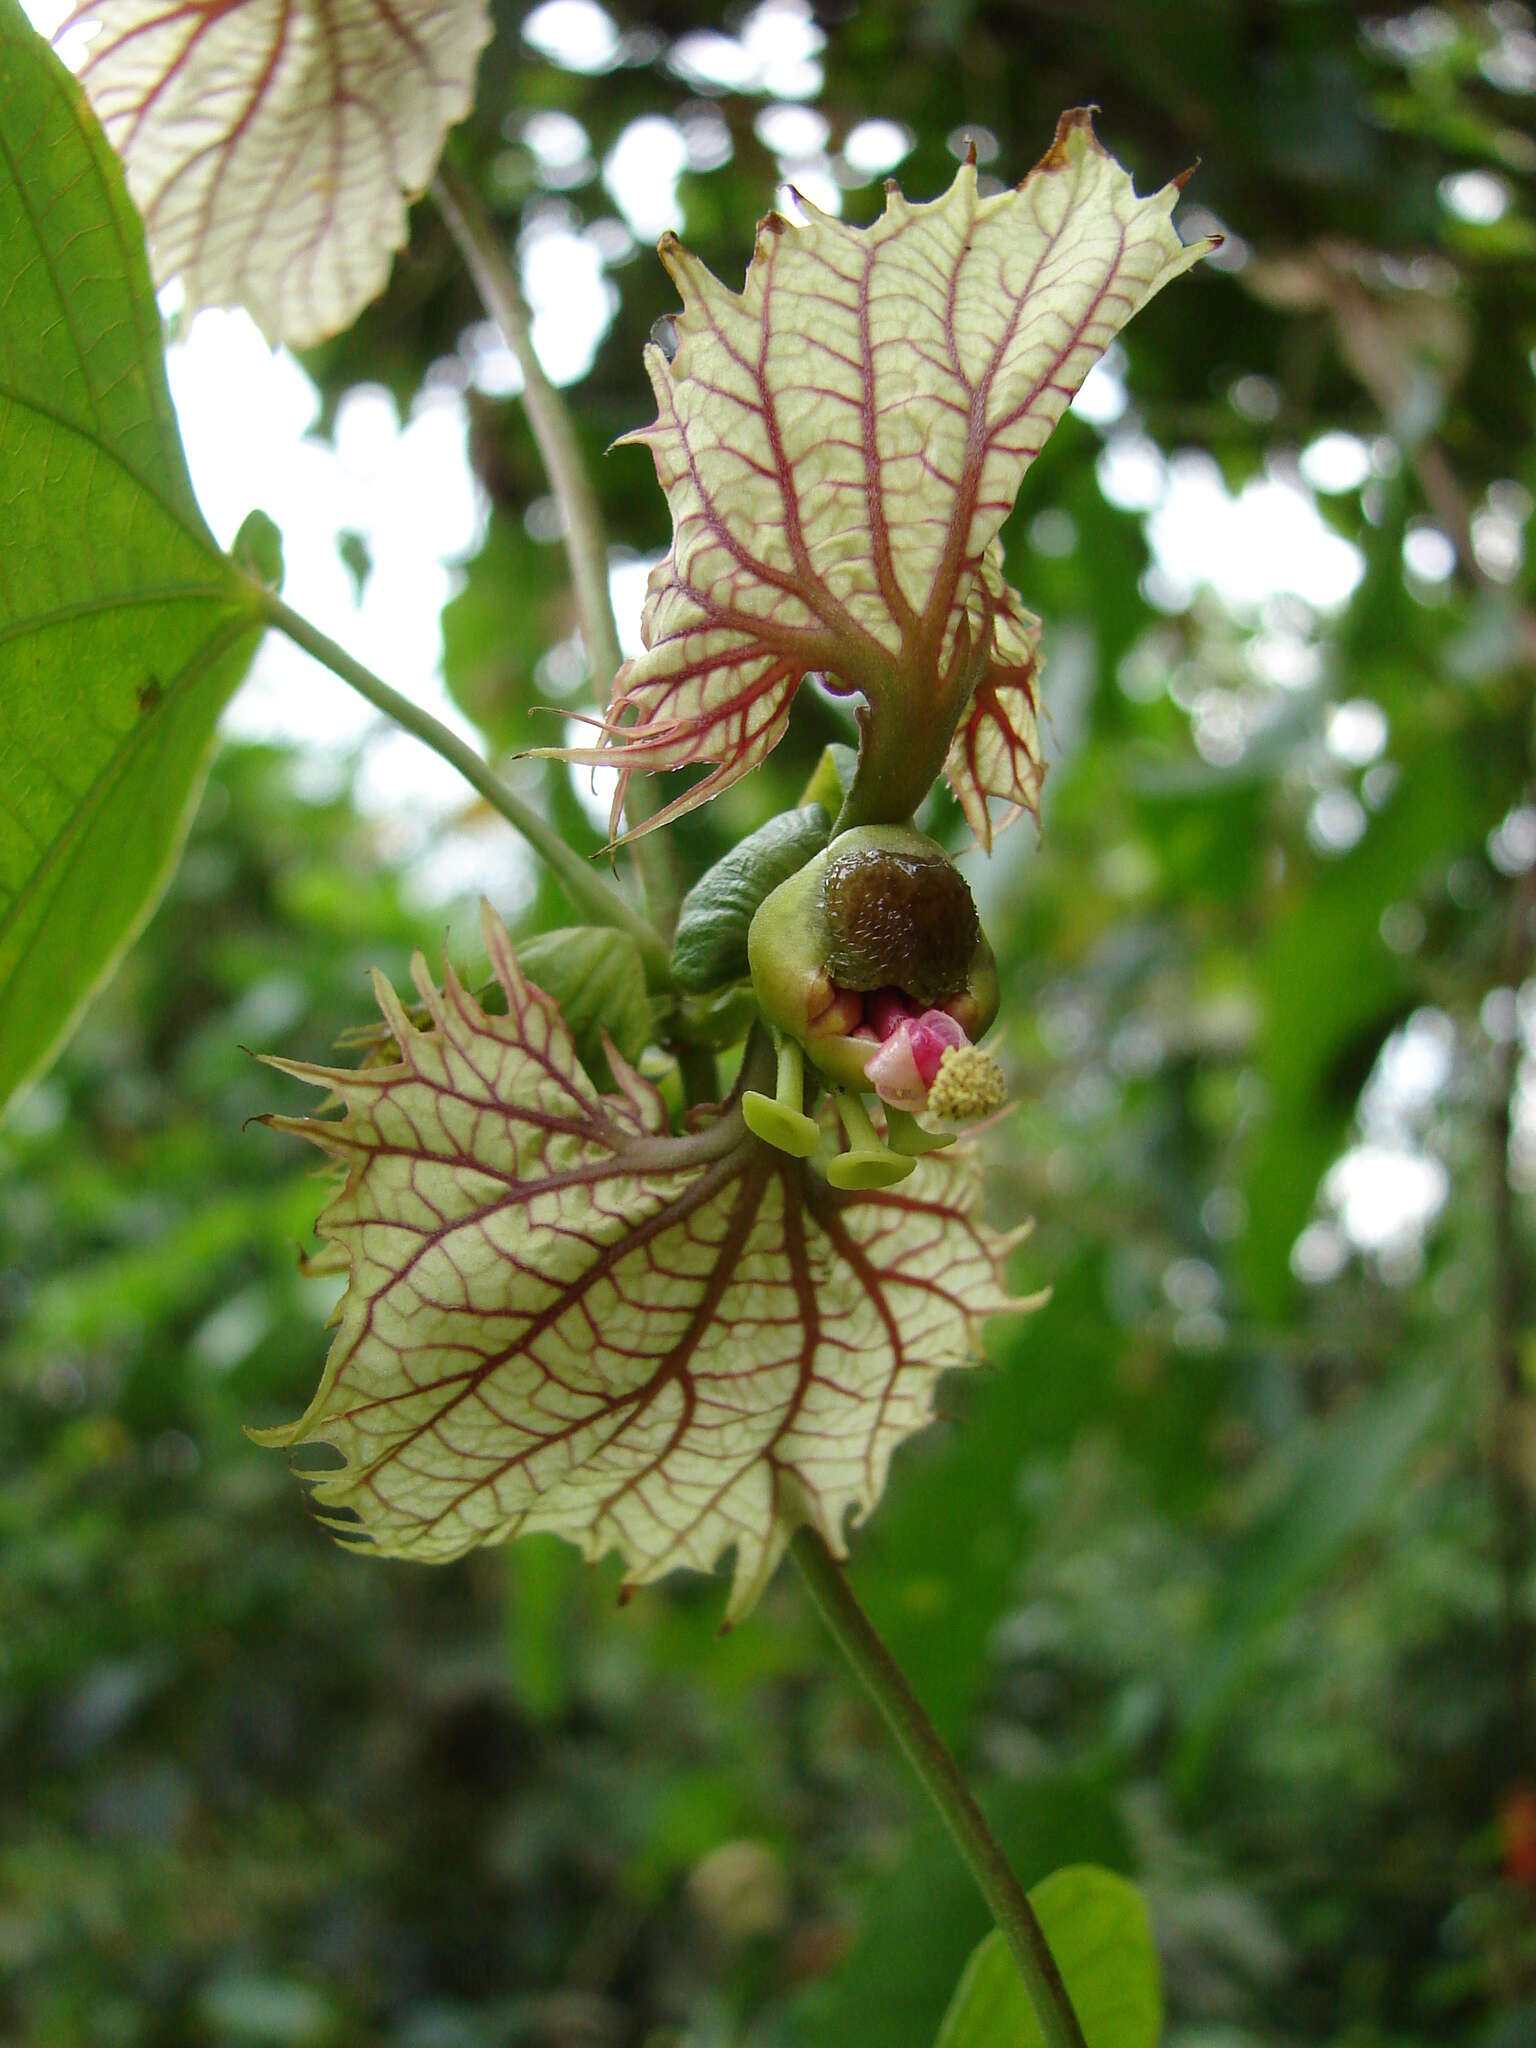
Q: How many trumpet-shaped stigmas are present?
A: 3